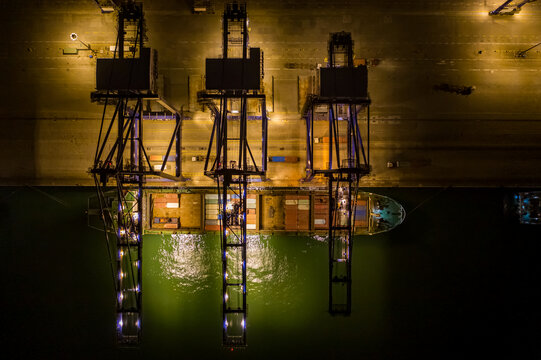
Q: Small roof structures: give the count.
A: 3